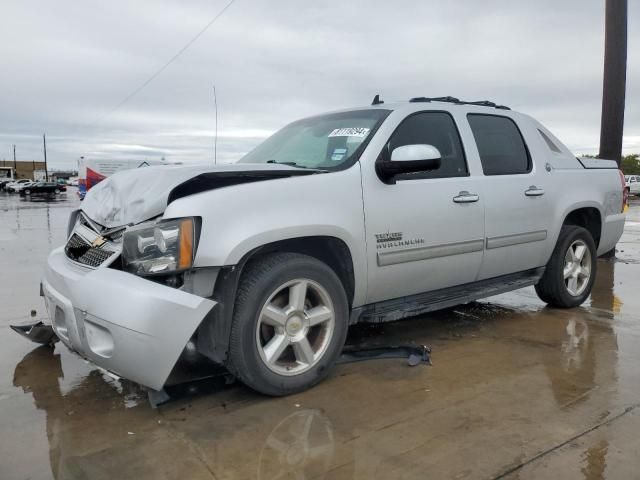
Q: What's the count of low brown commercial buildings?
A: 1